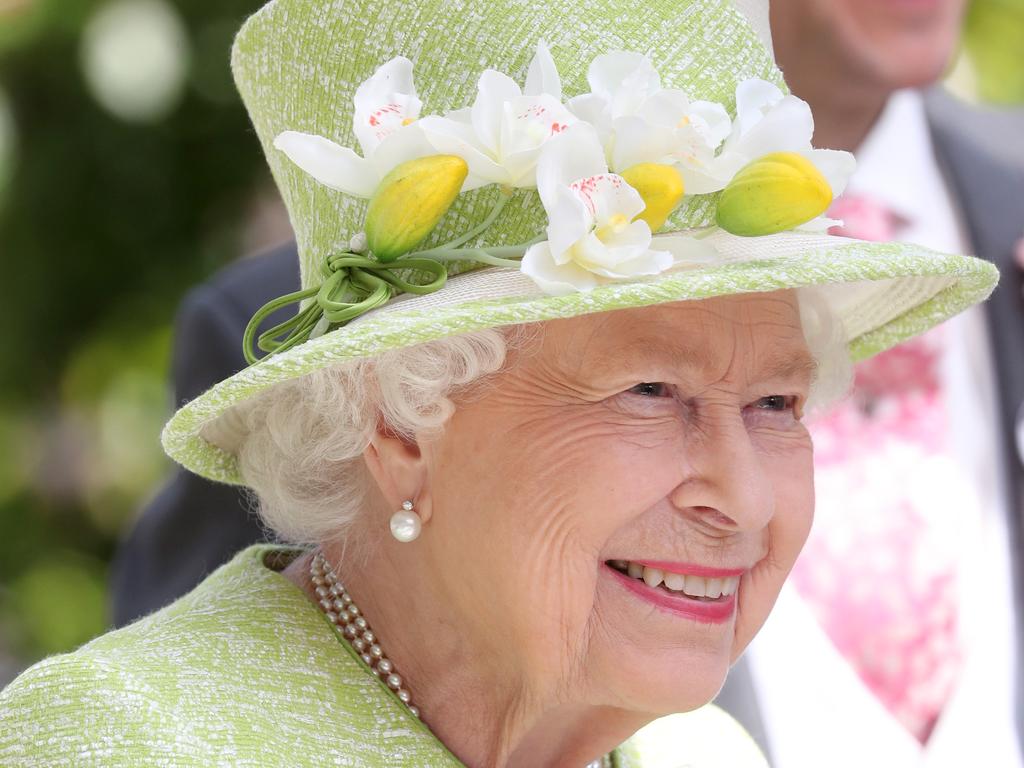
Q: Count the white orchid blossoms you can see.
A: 5